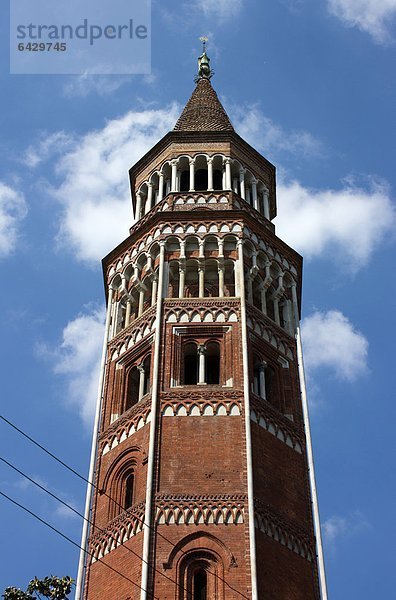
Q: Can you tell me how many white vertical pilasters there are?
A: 4